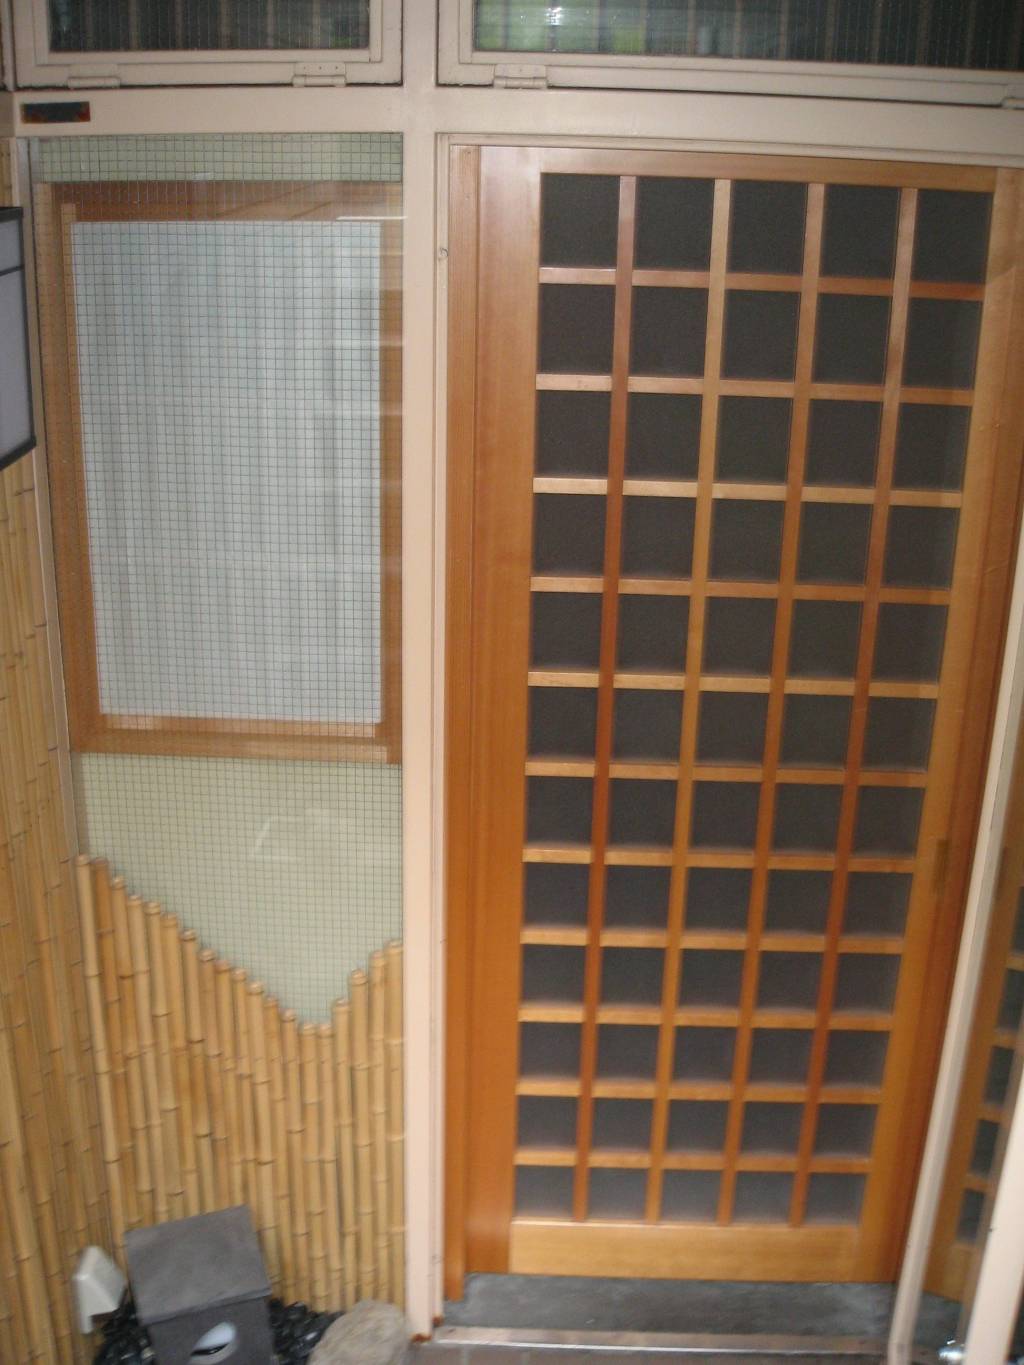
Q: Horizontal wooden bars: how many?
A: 11